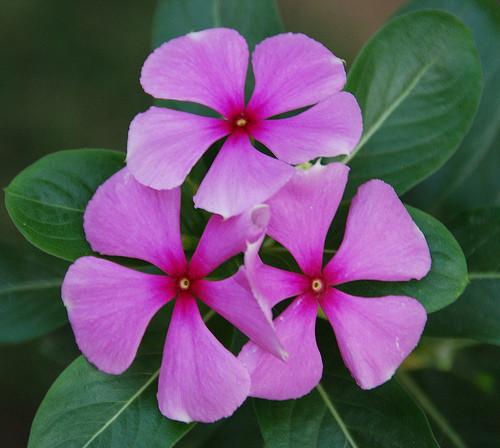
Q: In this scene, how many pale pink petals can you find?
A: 15